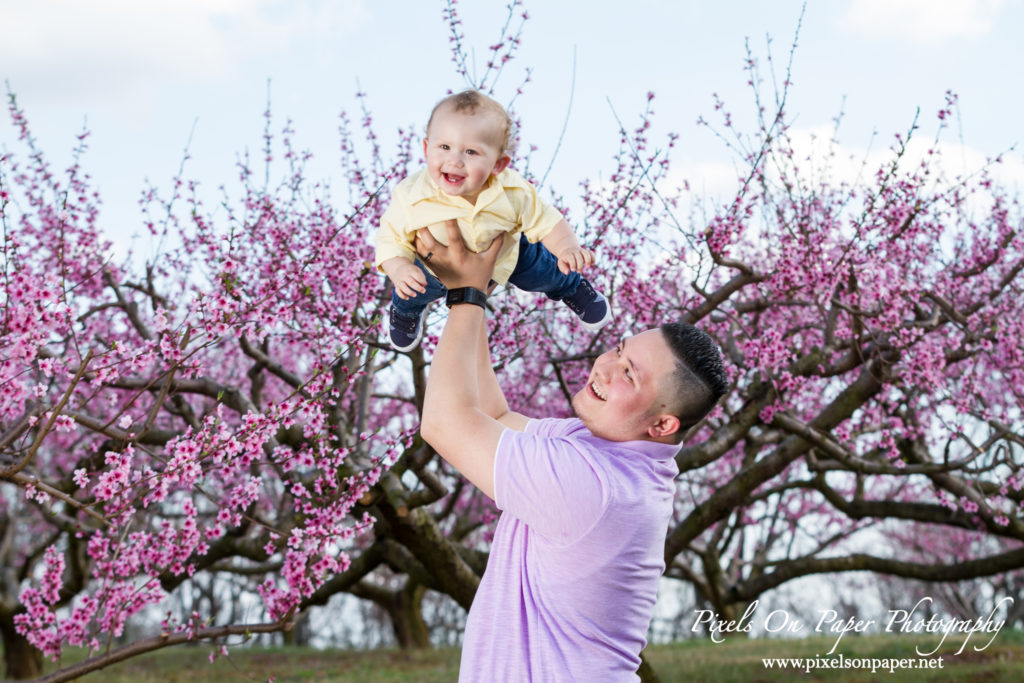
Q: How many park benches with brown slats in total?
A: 0